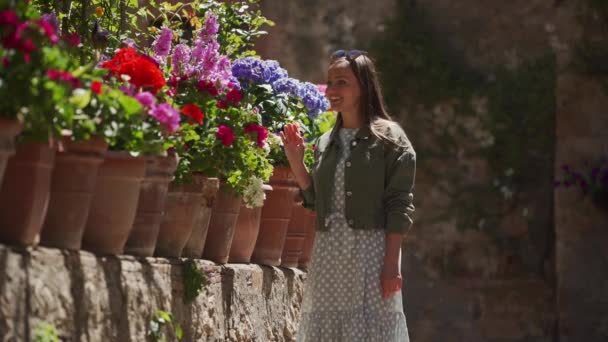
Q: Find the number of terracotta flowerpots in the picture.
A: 12